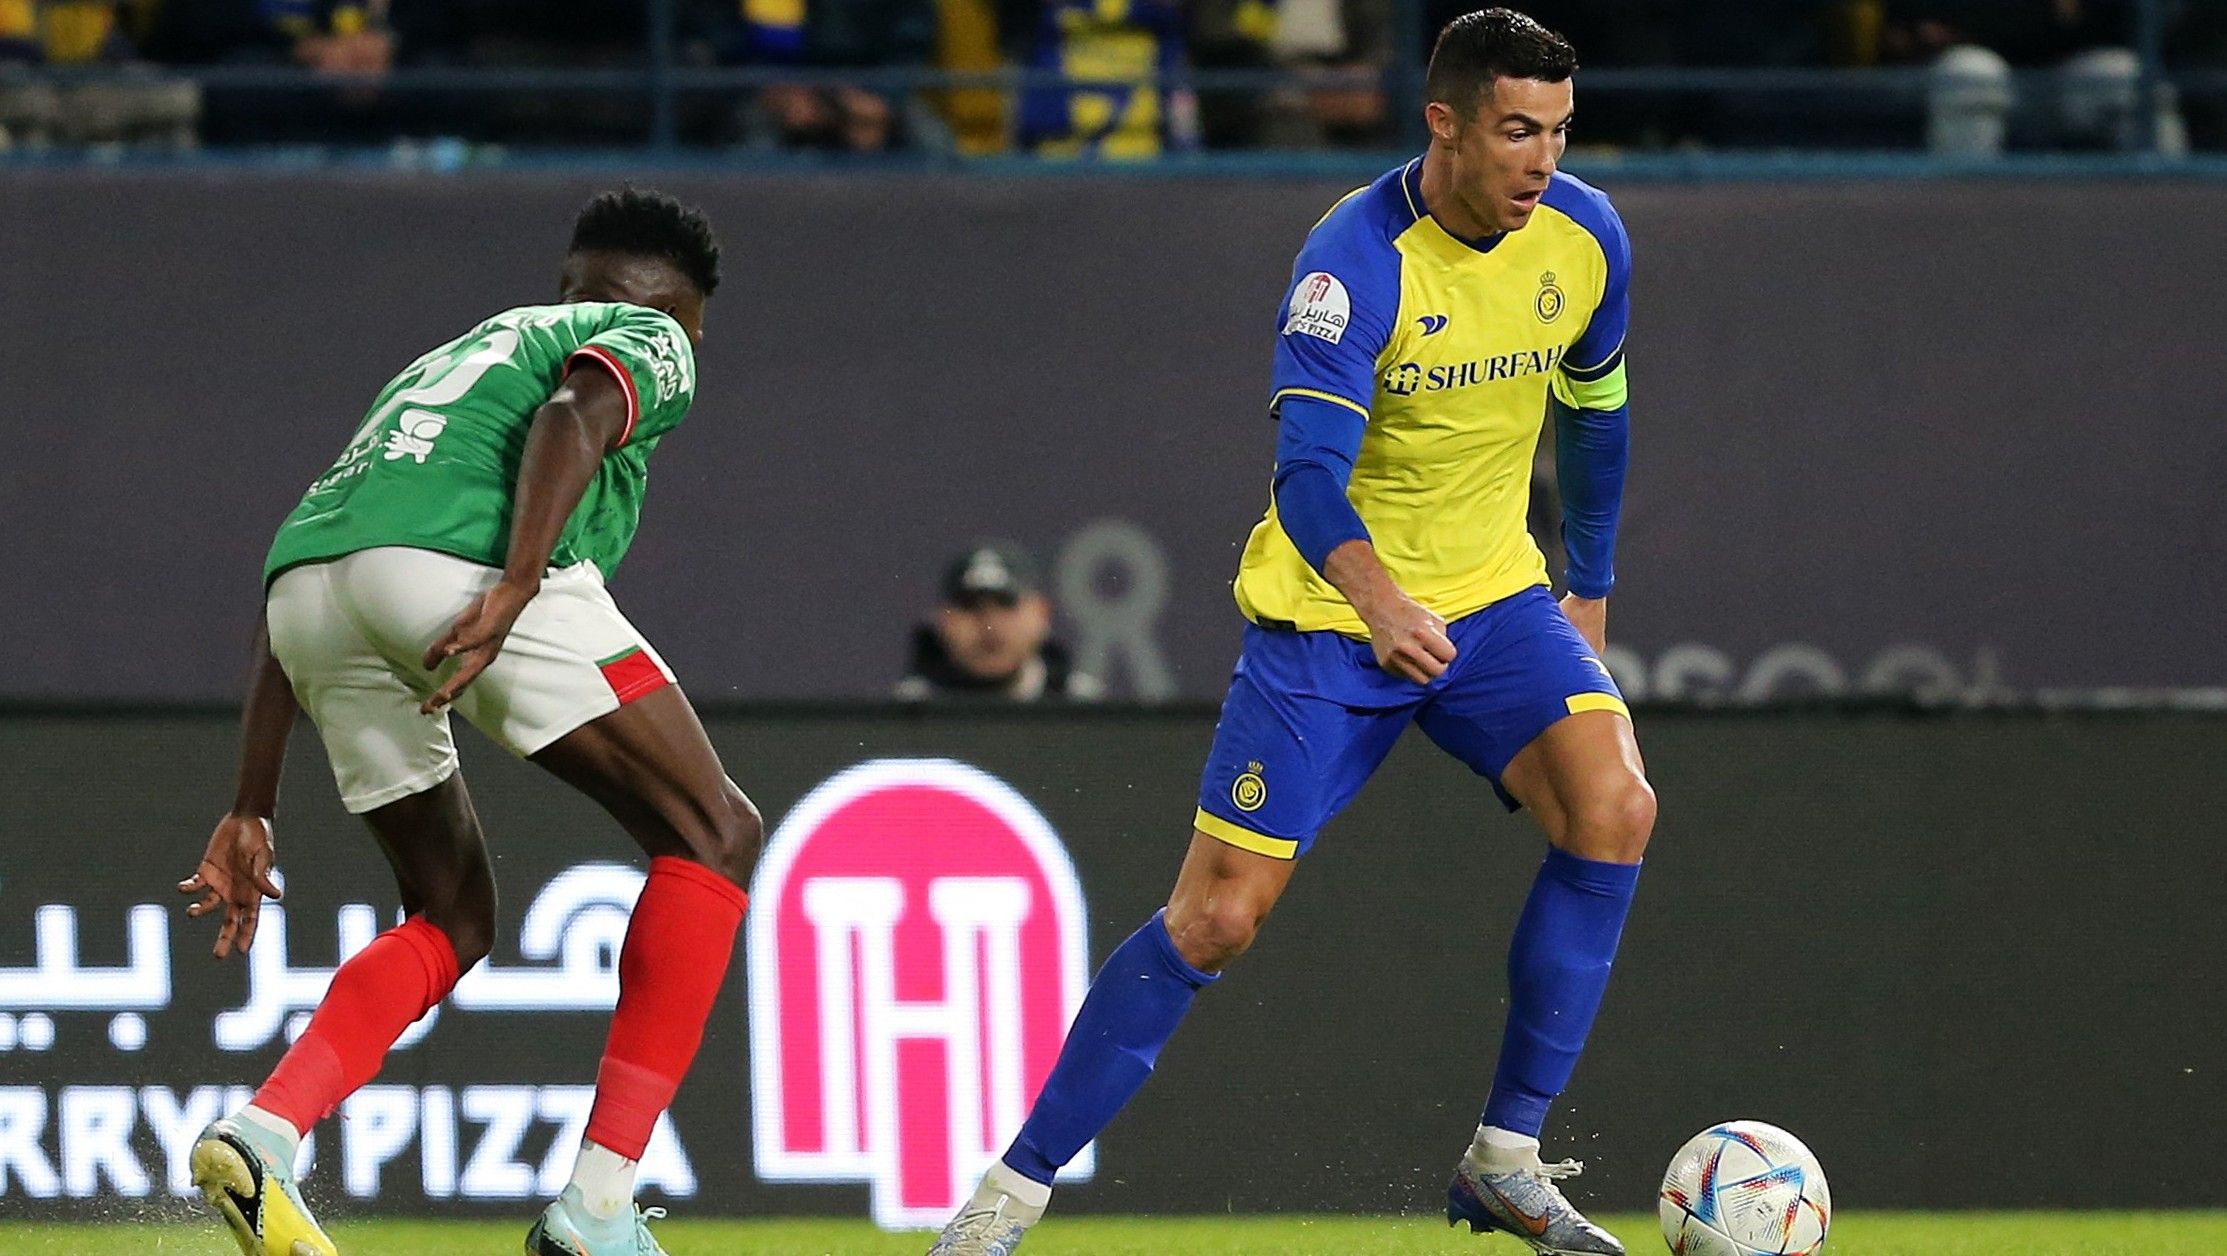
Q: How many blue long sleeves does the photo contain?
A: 2